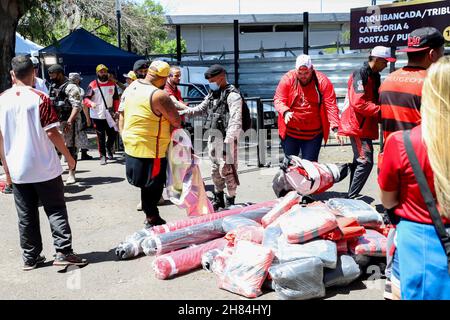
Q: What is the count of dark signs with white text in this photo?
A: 1